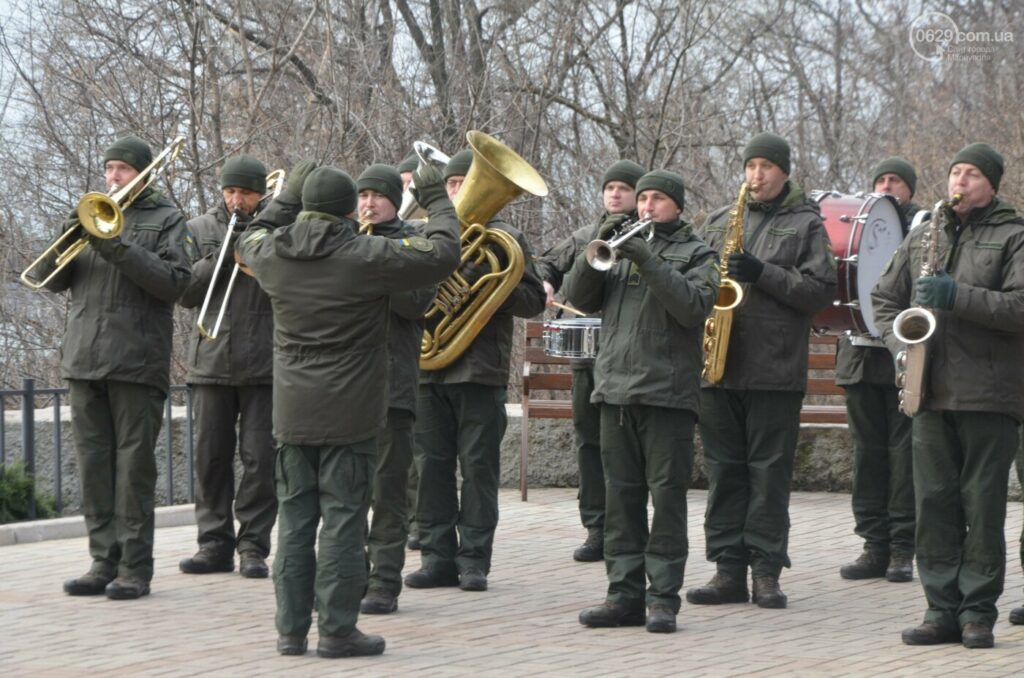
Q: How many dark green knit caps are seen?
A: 11